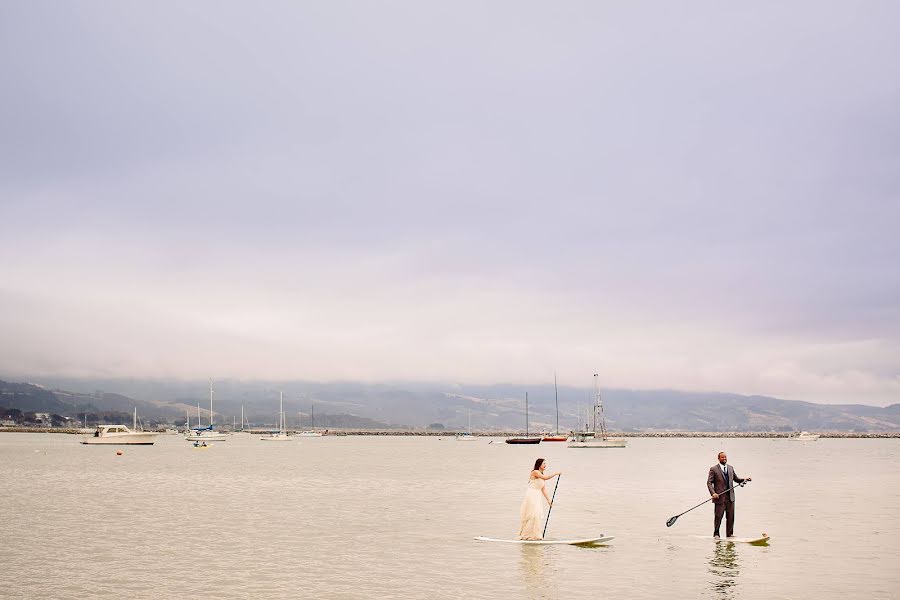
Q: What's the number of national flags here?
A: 0